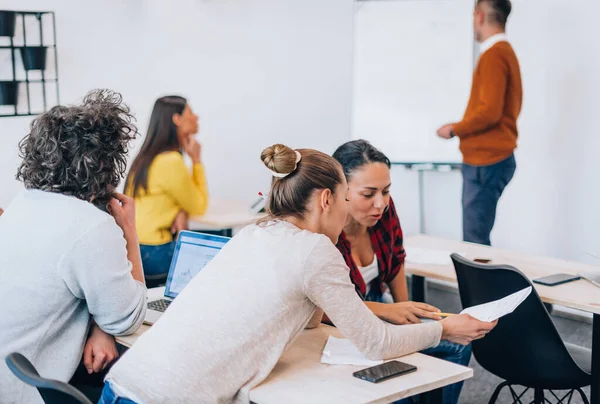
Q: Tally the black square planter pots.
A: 3